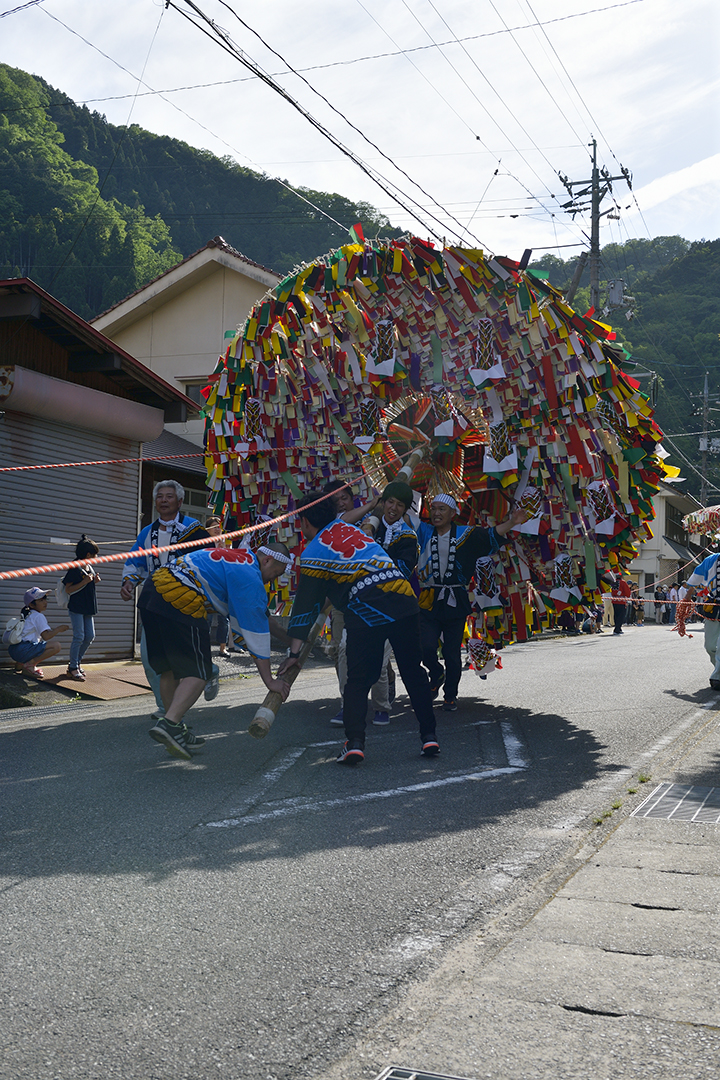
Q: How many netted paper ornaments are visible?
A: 13